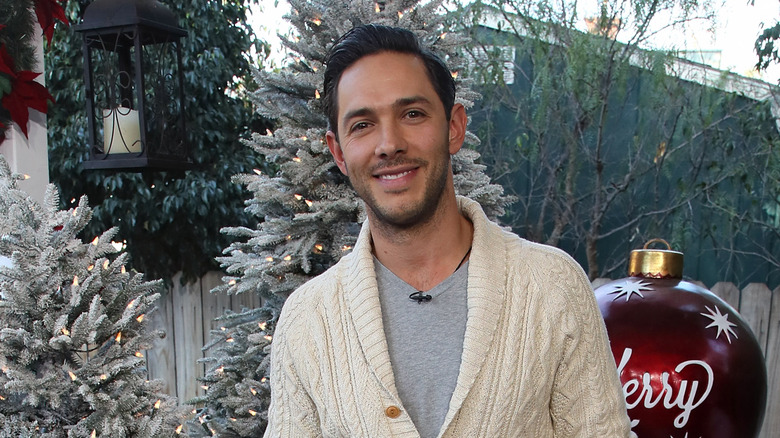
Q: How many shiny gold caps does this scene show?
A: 1